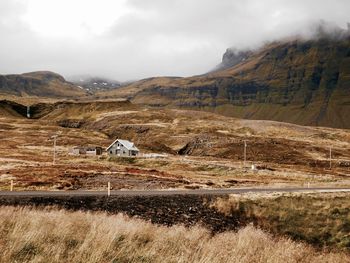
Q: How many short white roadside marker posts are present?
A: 3